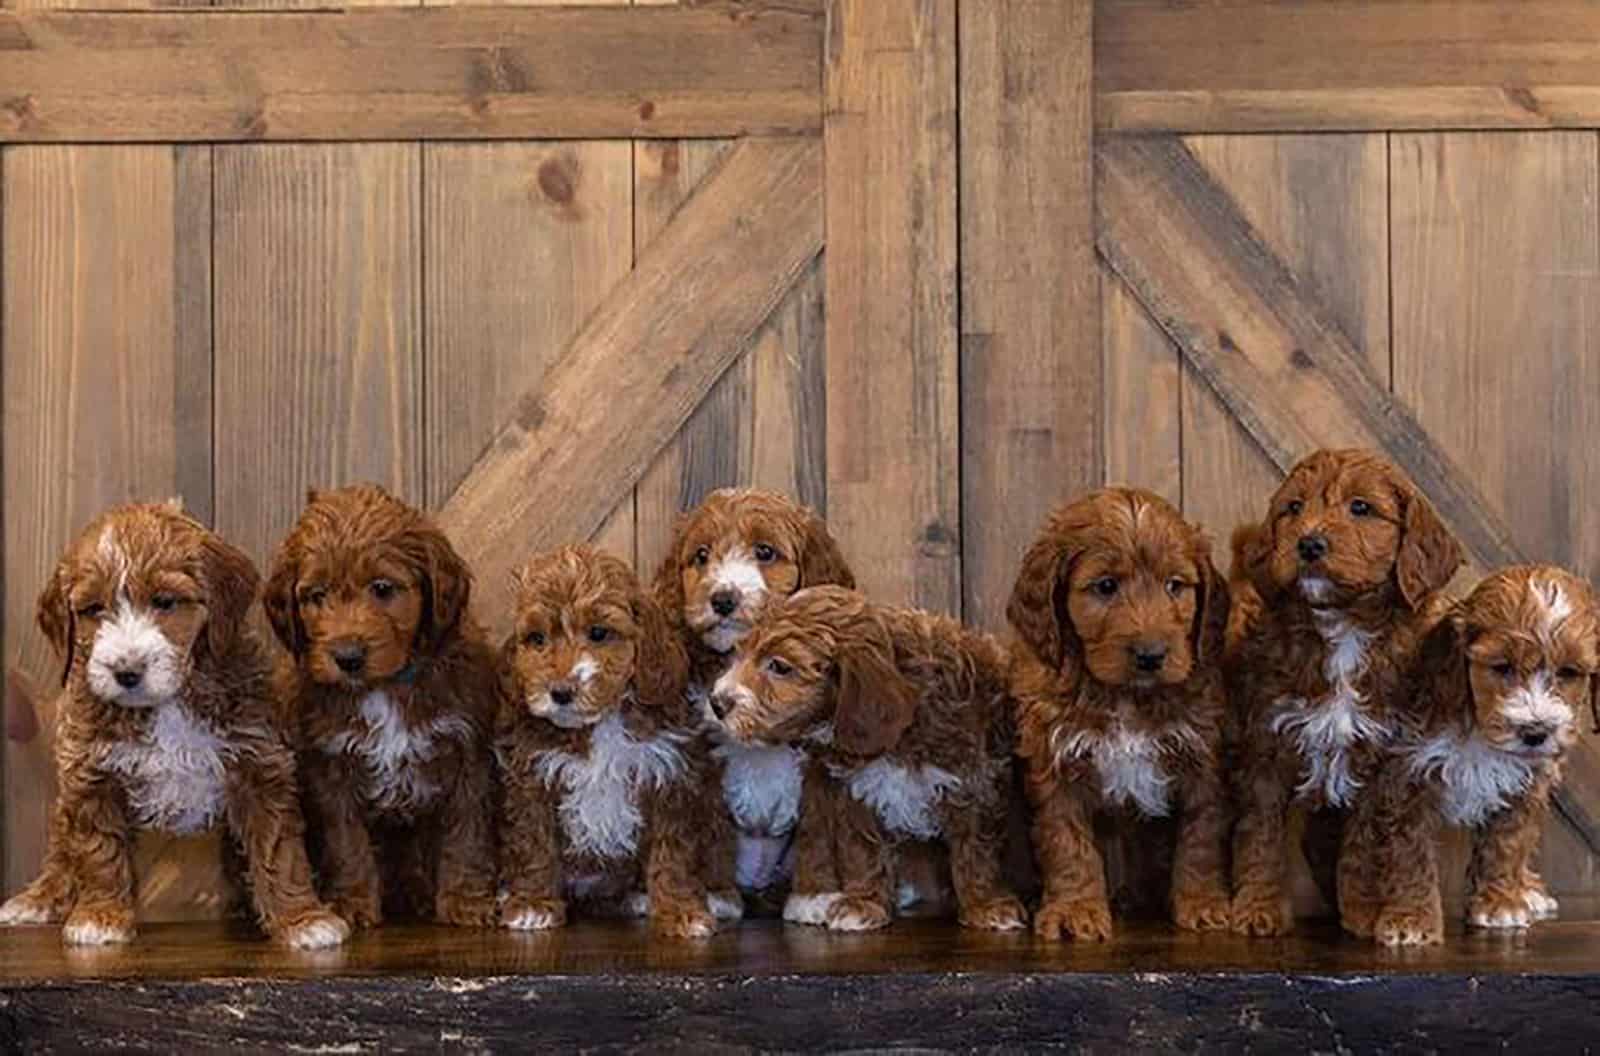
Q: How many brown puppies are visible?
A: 8